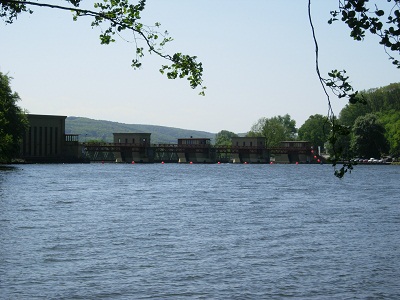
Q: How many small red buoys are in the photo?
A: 11